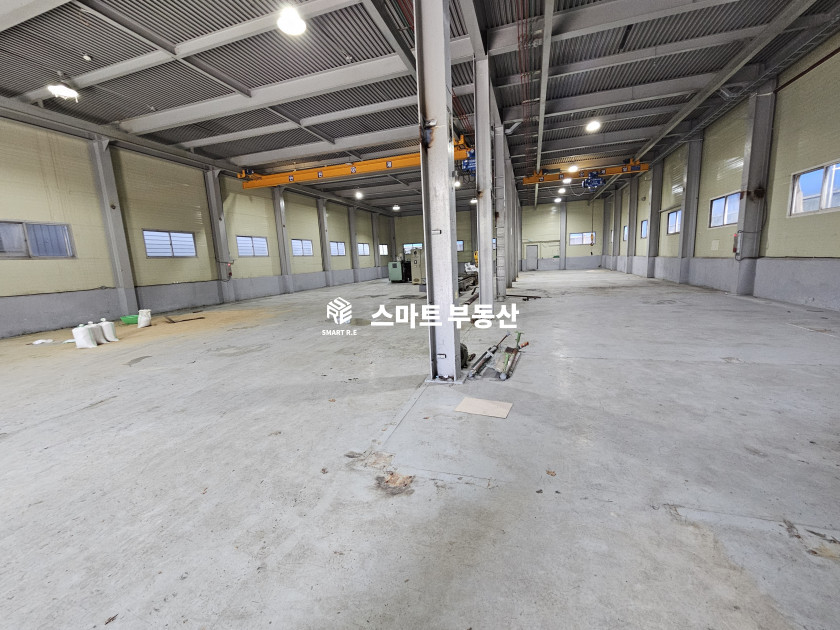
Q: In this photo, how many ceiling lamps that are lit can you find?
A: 11